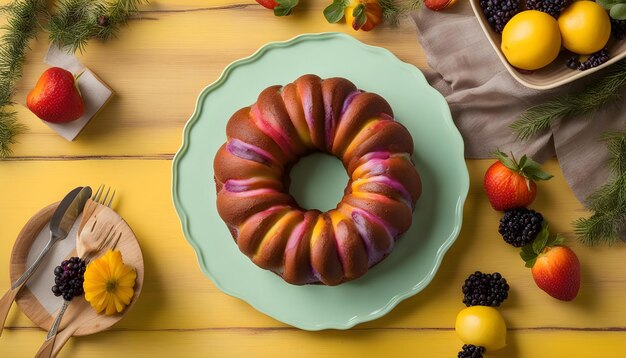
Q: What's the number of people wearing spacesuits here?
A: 0